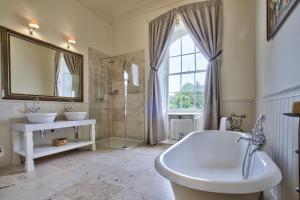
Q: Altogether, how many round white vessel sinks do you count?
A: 2